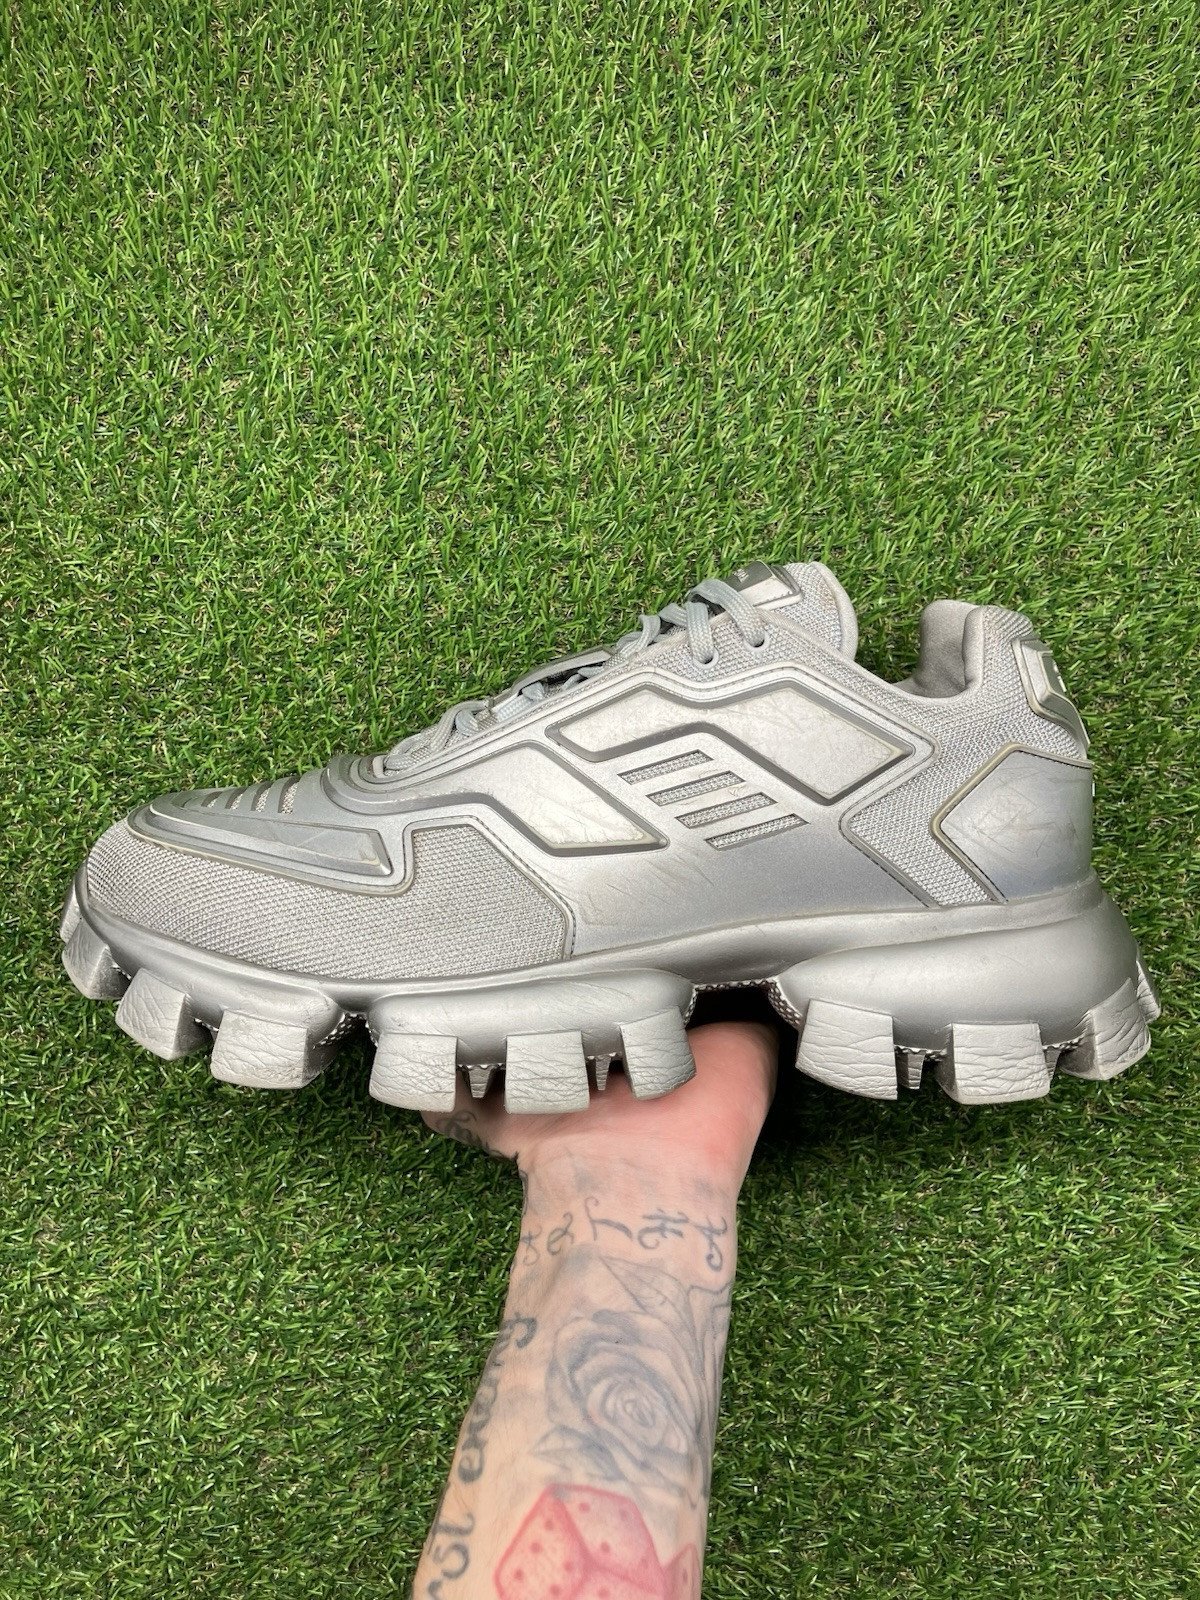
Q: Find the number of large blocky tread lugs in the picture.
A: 11